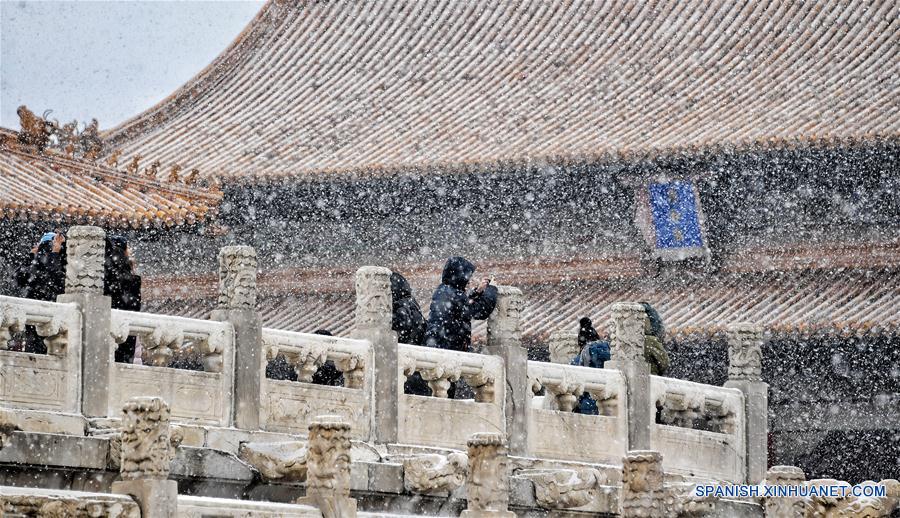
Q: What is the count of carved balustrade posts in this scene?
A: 12